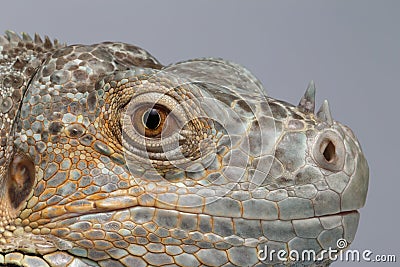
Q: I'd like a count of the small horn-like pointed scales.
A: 2